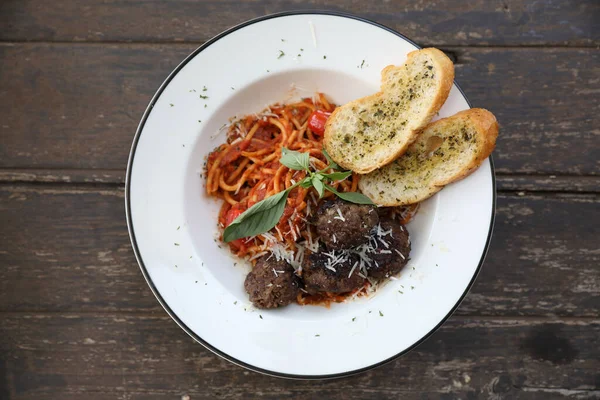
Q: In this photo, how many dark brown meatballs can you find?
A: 4